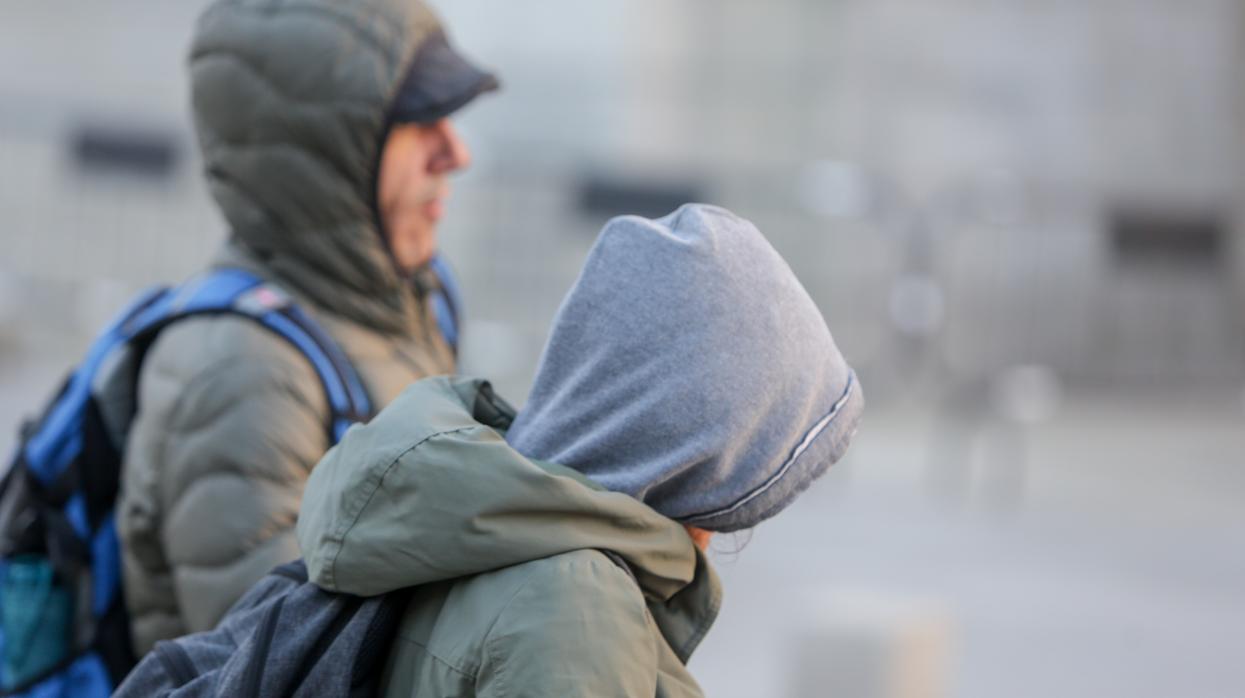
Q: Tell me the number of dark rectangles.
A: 3